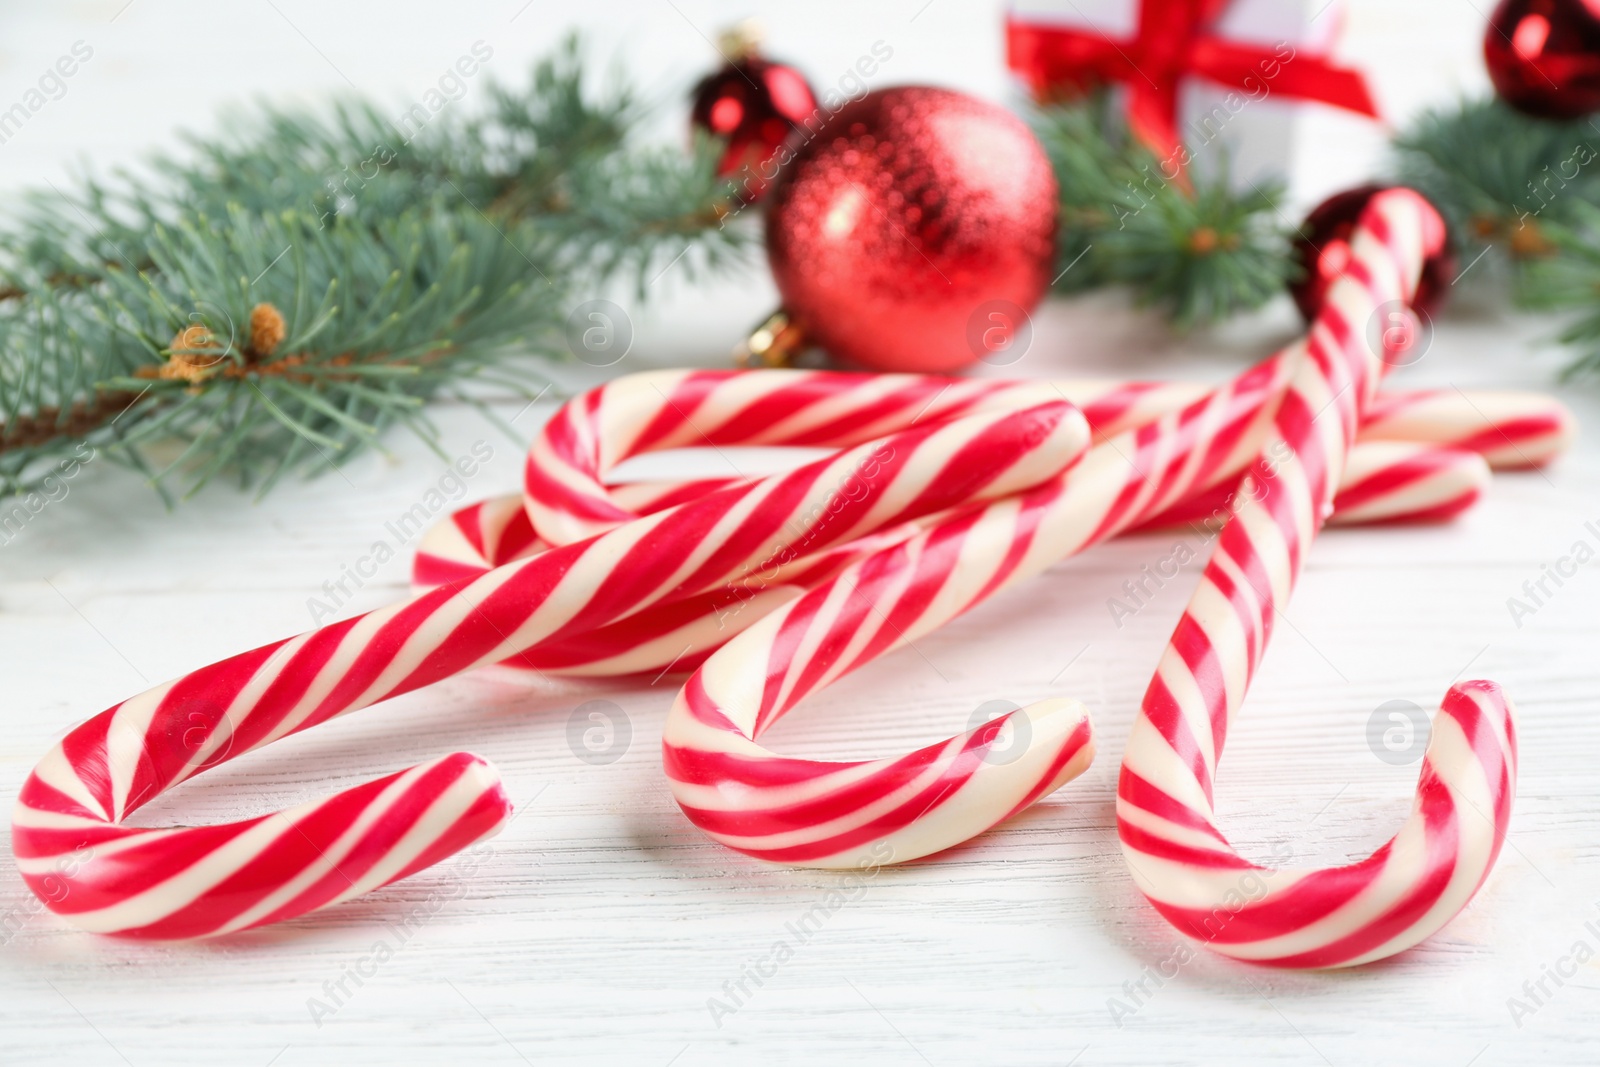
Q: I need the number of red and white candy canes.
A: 5